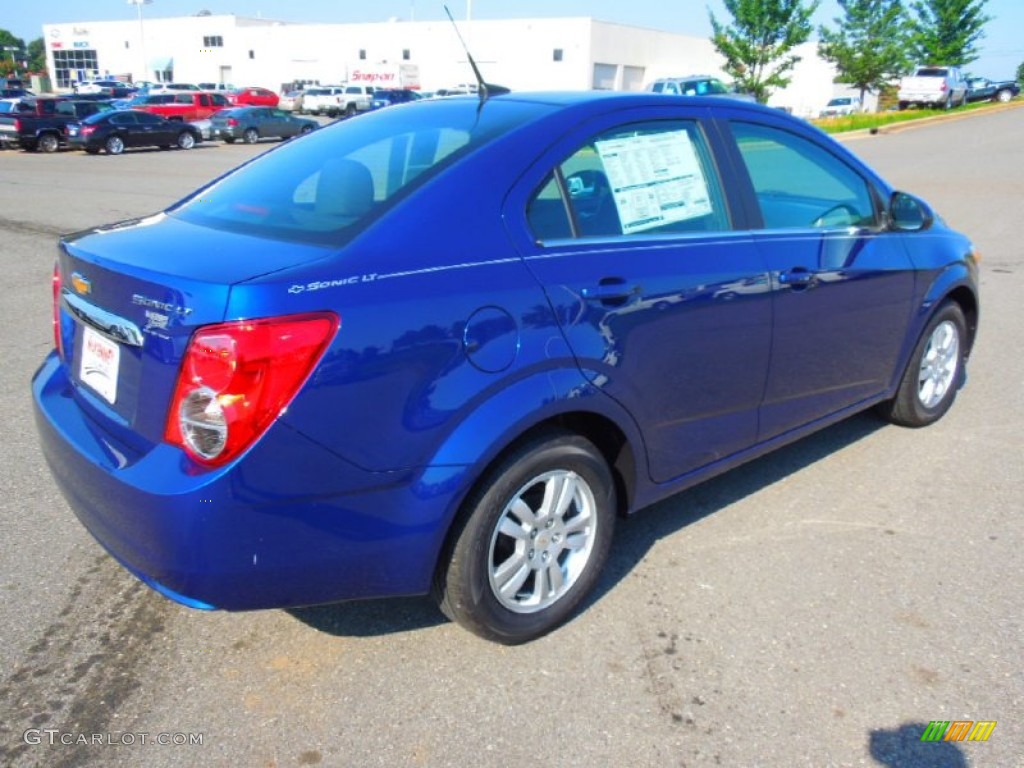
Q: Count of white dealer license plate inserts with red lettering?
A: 1